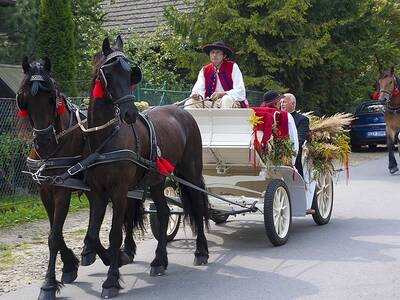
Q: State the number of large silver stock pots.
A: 0